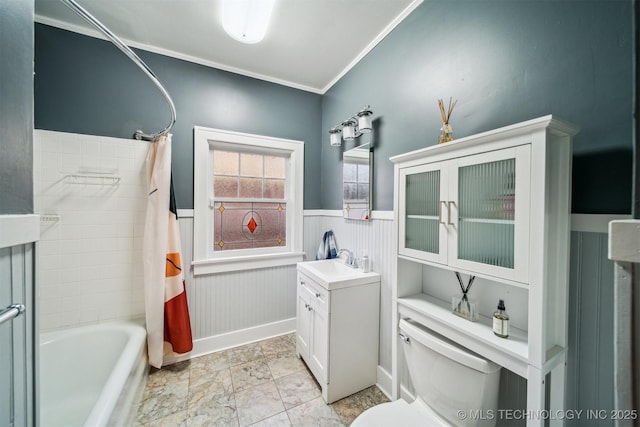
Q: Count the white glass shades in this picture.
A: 3